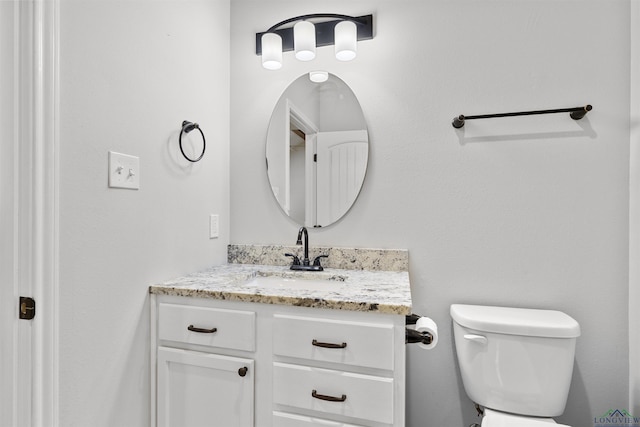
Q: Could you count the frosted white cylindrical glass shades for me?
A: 3